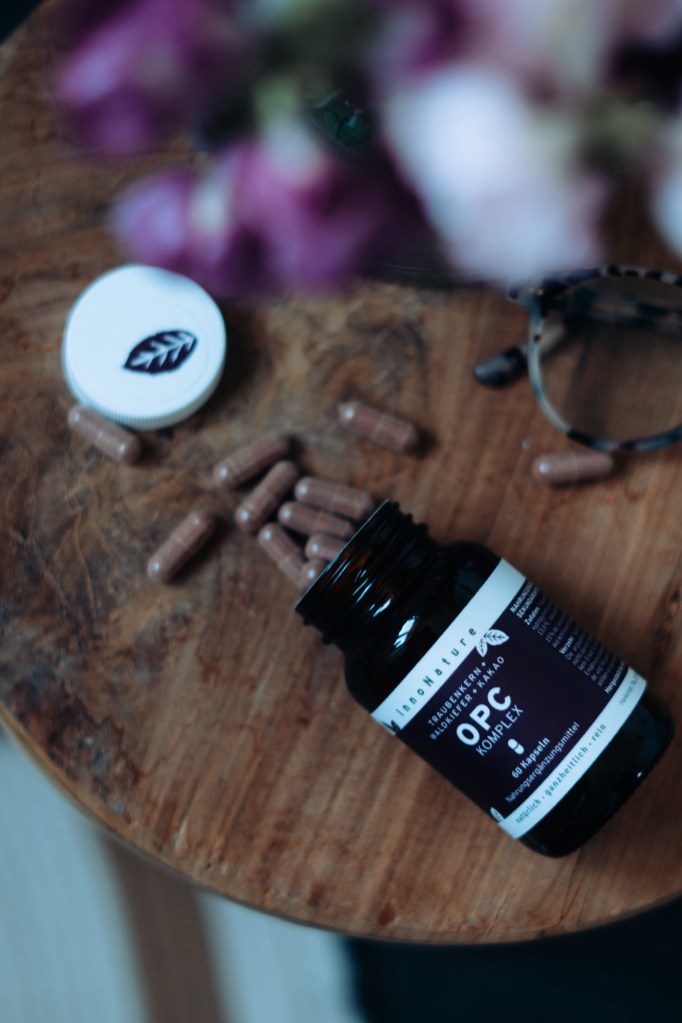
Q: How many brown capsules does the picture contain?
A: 11